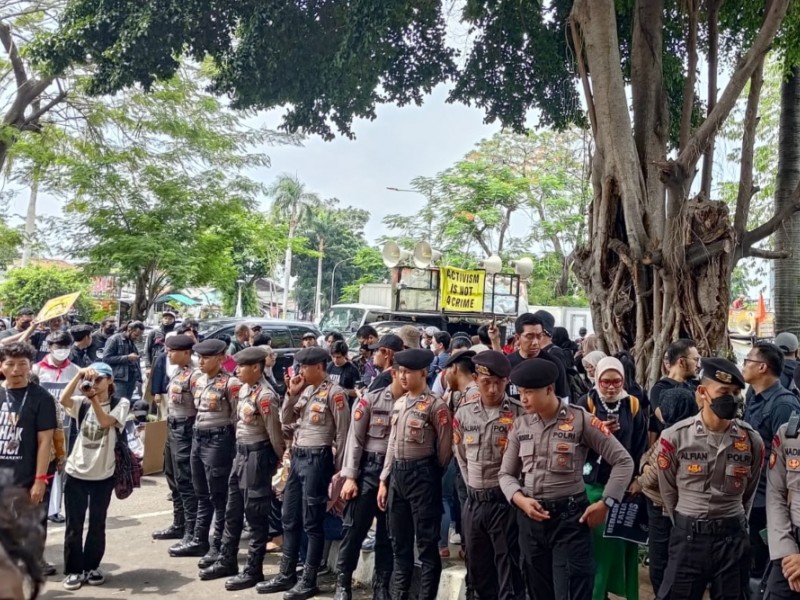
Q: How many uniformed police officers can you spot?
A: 11